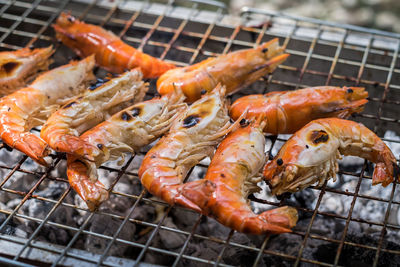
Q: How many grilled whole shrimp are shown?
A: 10